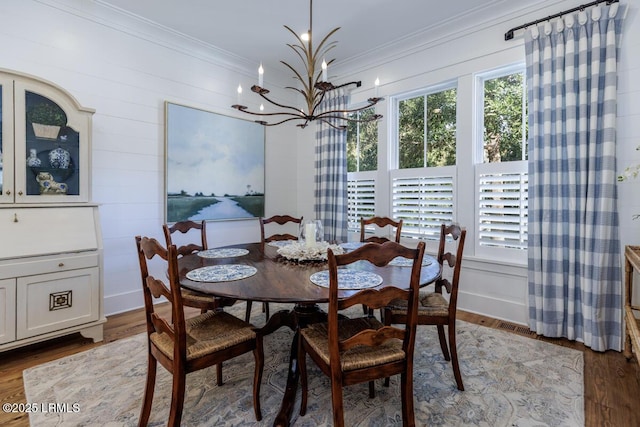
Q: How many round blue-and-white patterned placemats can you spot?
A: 6